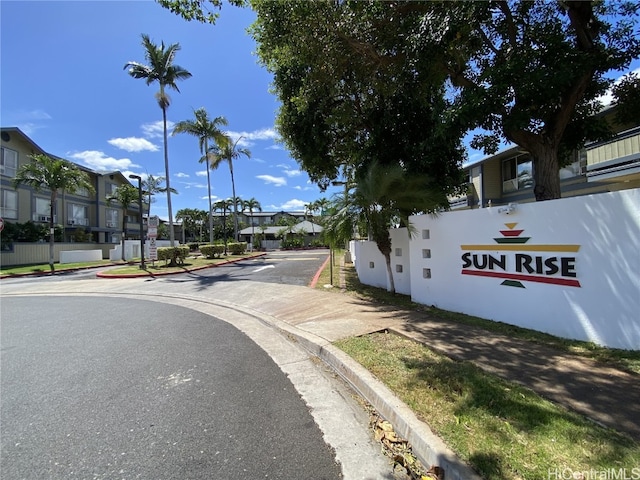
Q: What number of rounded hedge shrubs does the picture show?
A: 3